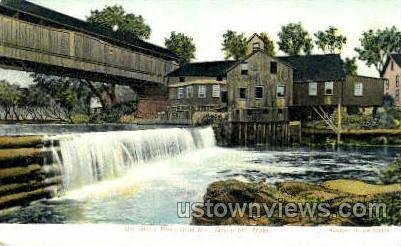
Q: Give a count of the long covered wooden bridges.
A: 1